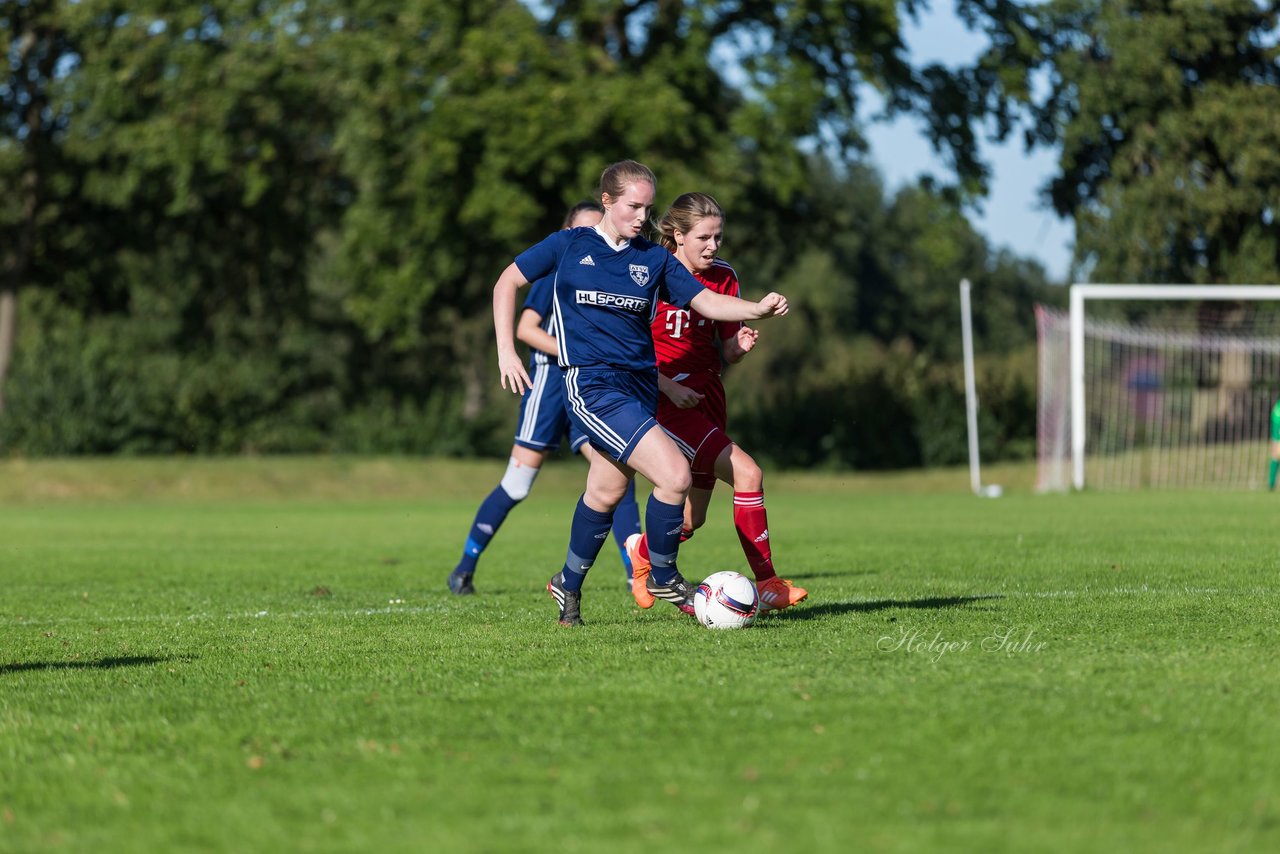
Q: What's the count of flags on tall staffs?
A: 0